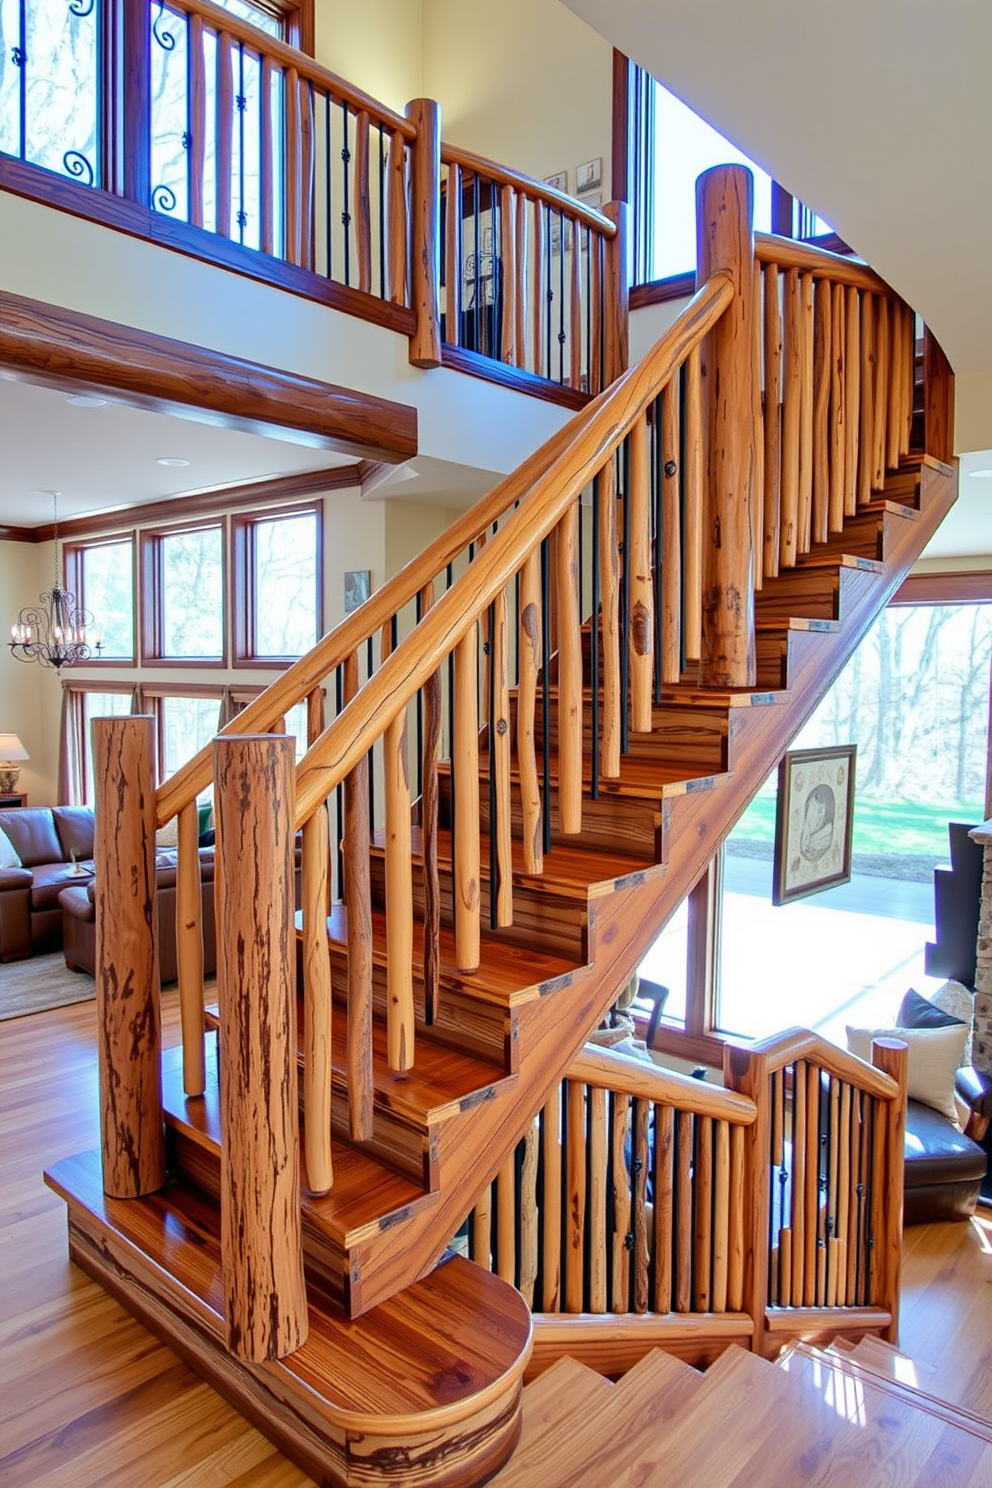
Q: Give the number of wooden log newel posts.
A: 7